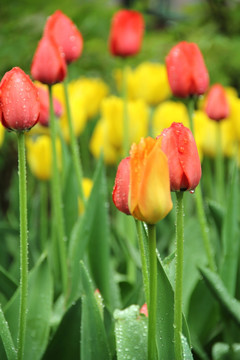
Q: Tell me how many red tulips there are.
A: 9